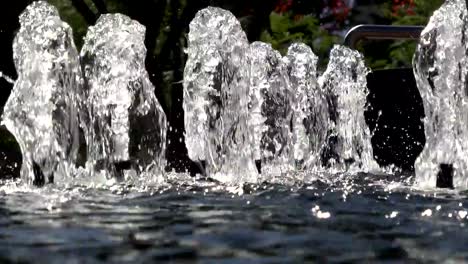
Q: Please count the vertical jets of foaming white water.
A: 7